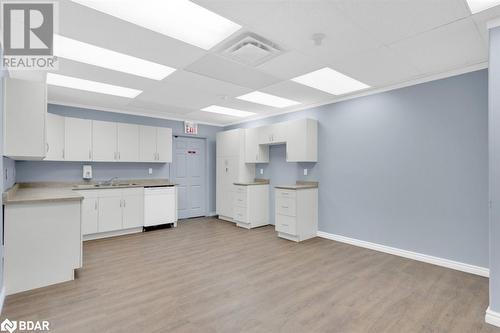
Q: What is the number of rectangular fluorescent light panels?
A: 7